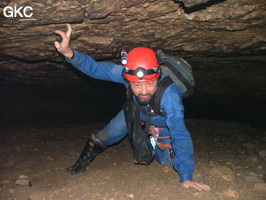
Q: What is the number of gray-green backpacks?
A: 1